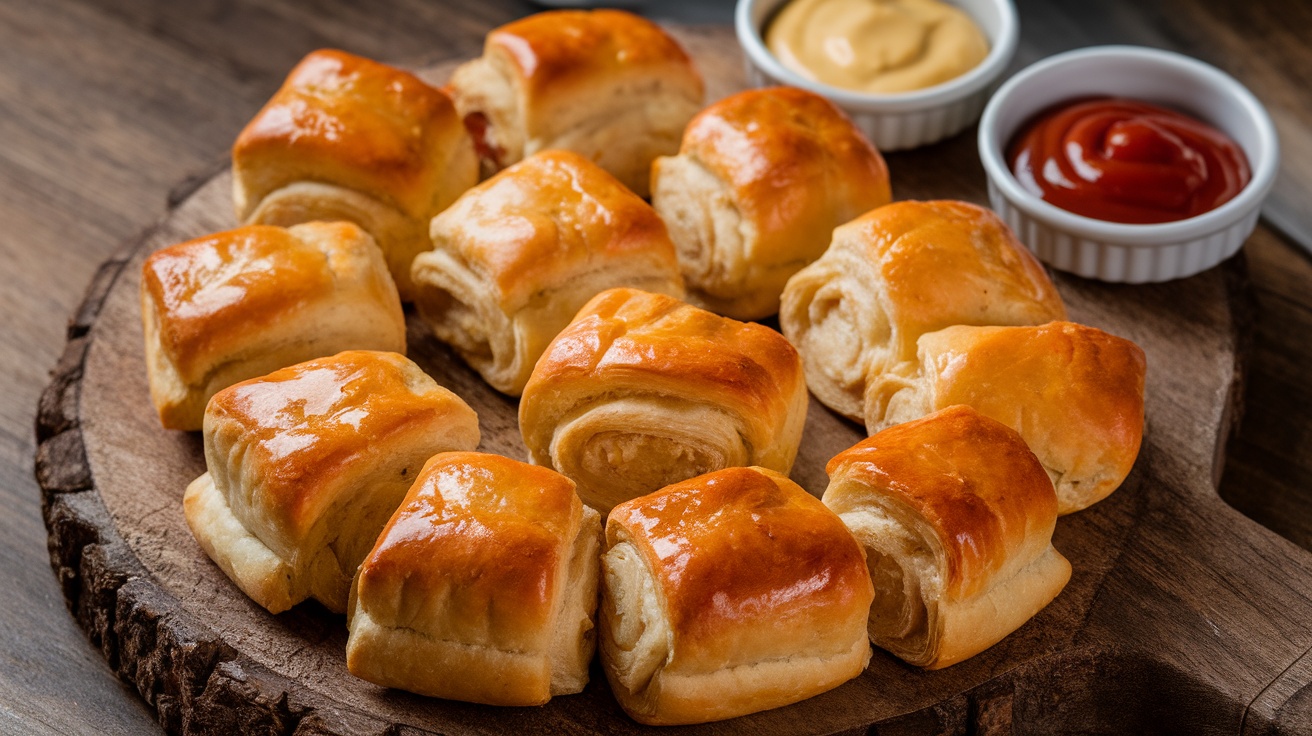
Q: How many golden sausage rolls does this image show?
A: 12